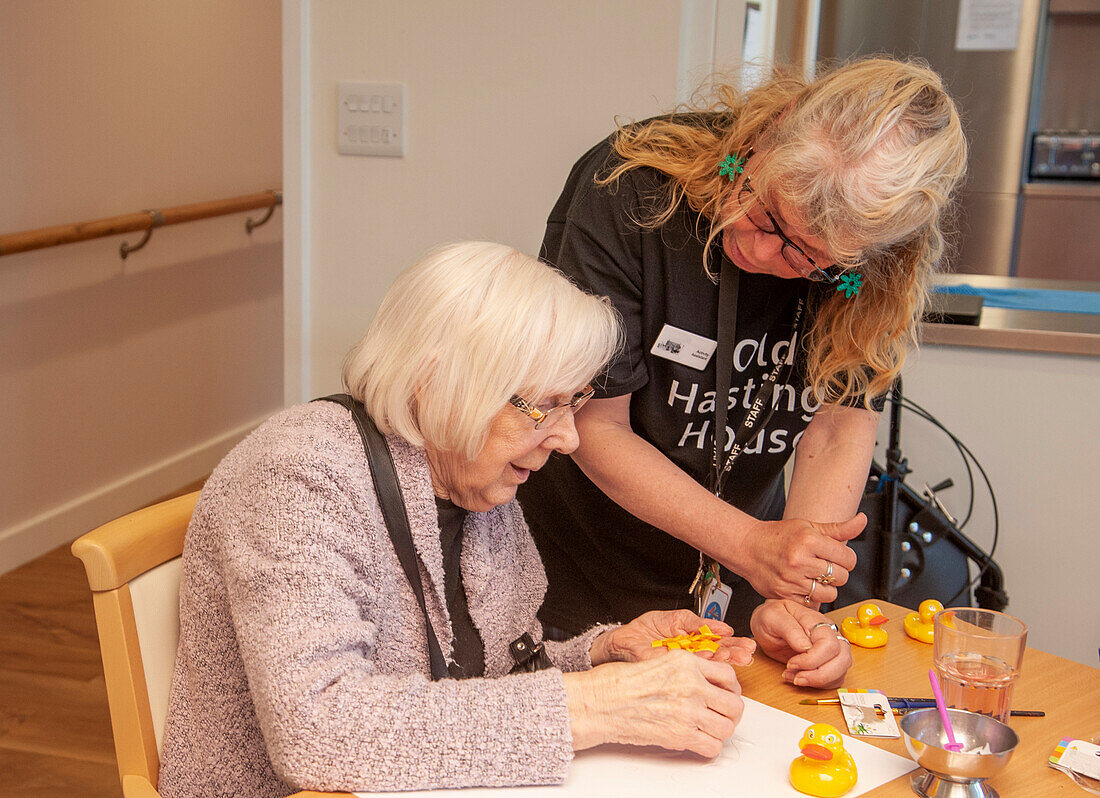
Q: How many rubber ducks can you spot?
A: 3